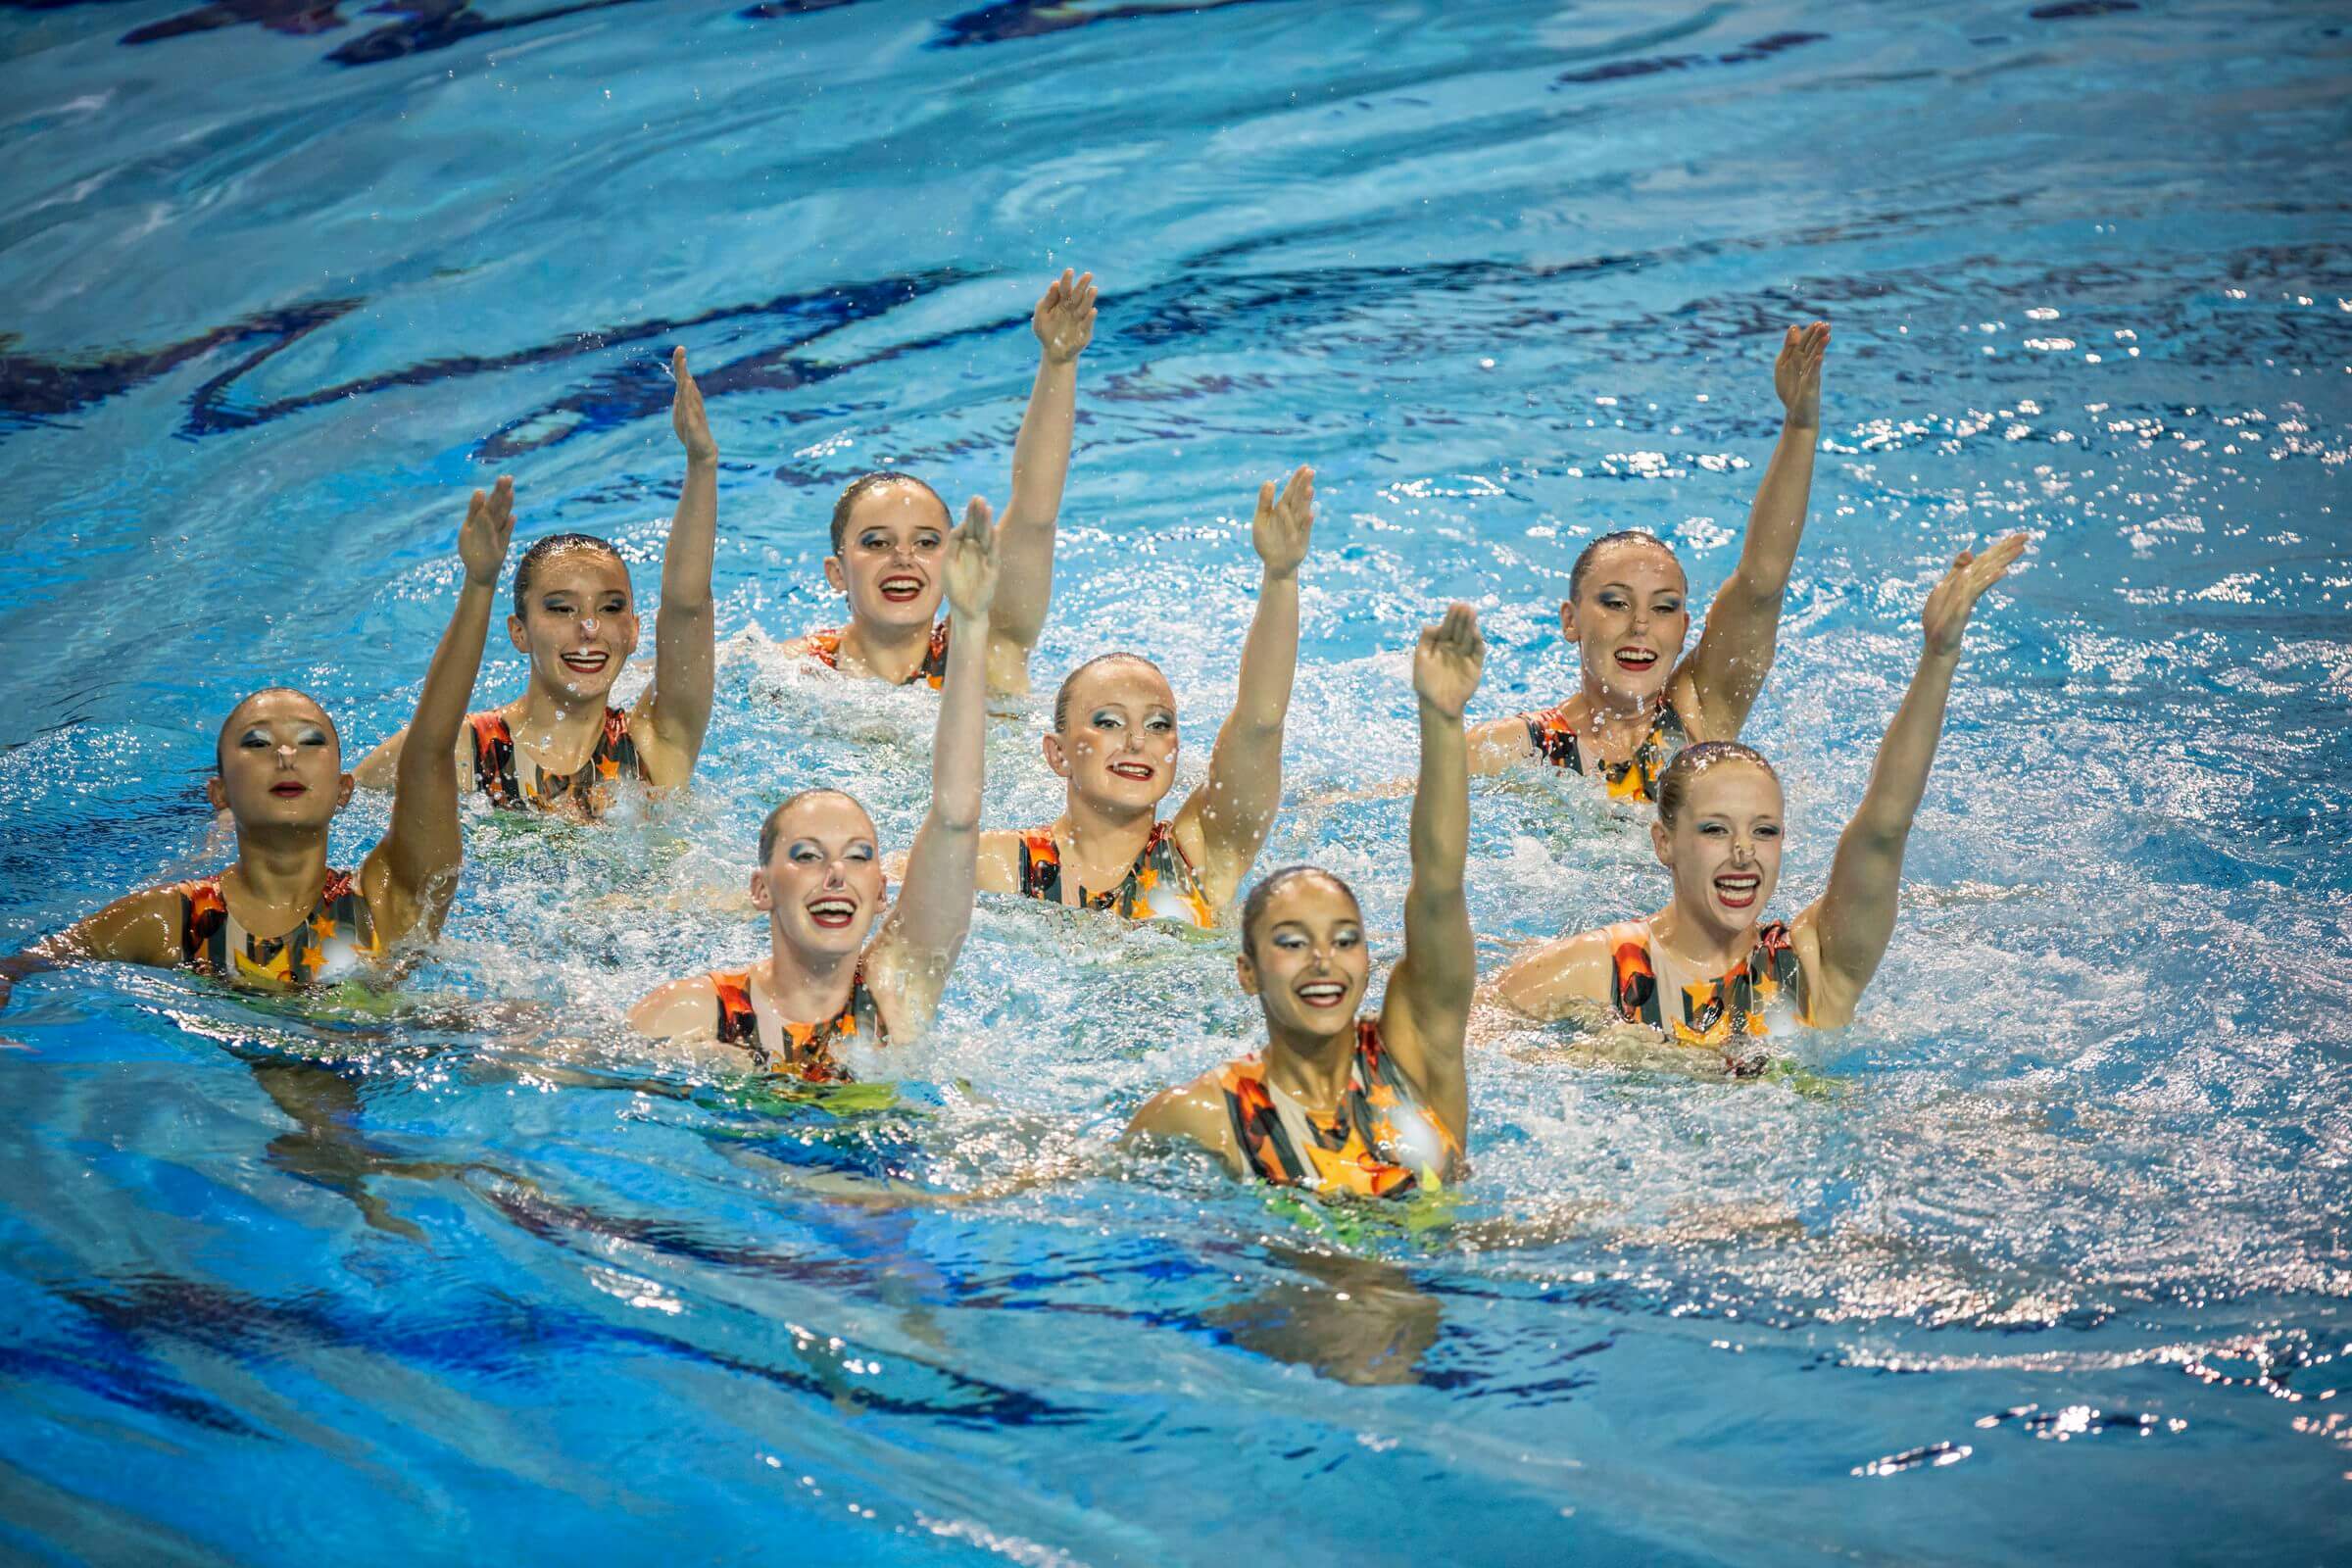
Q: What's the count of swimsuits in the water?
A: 8